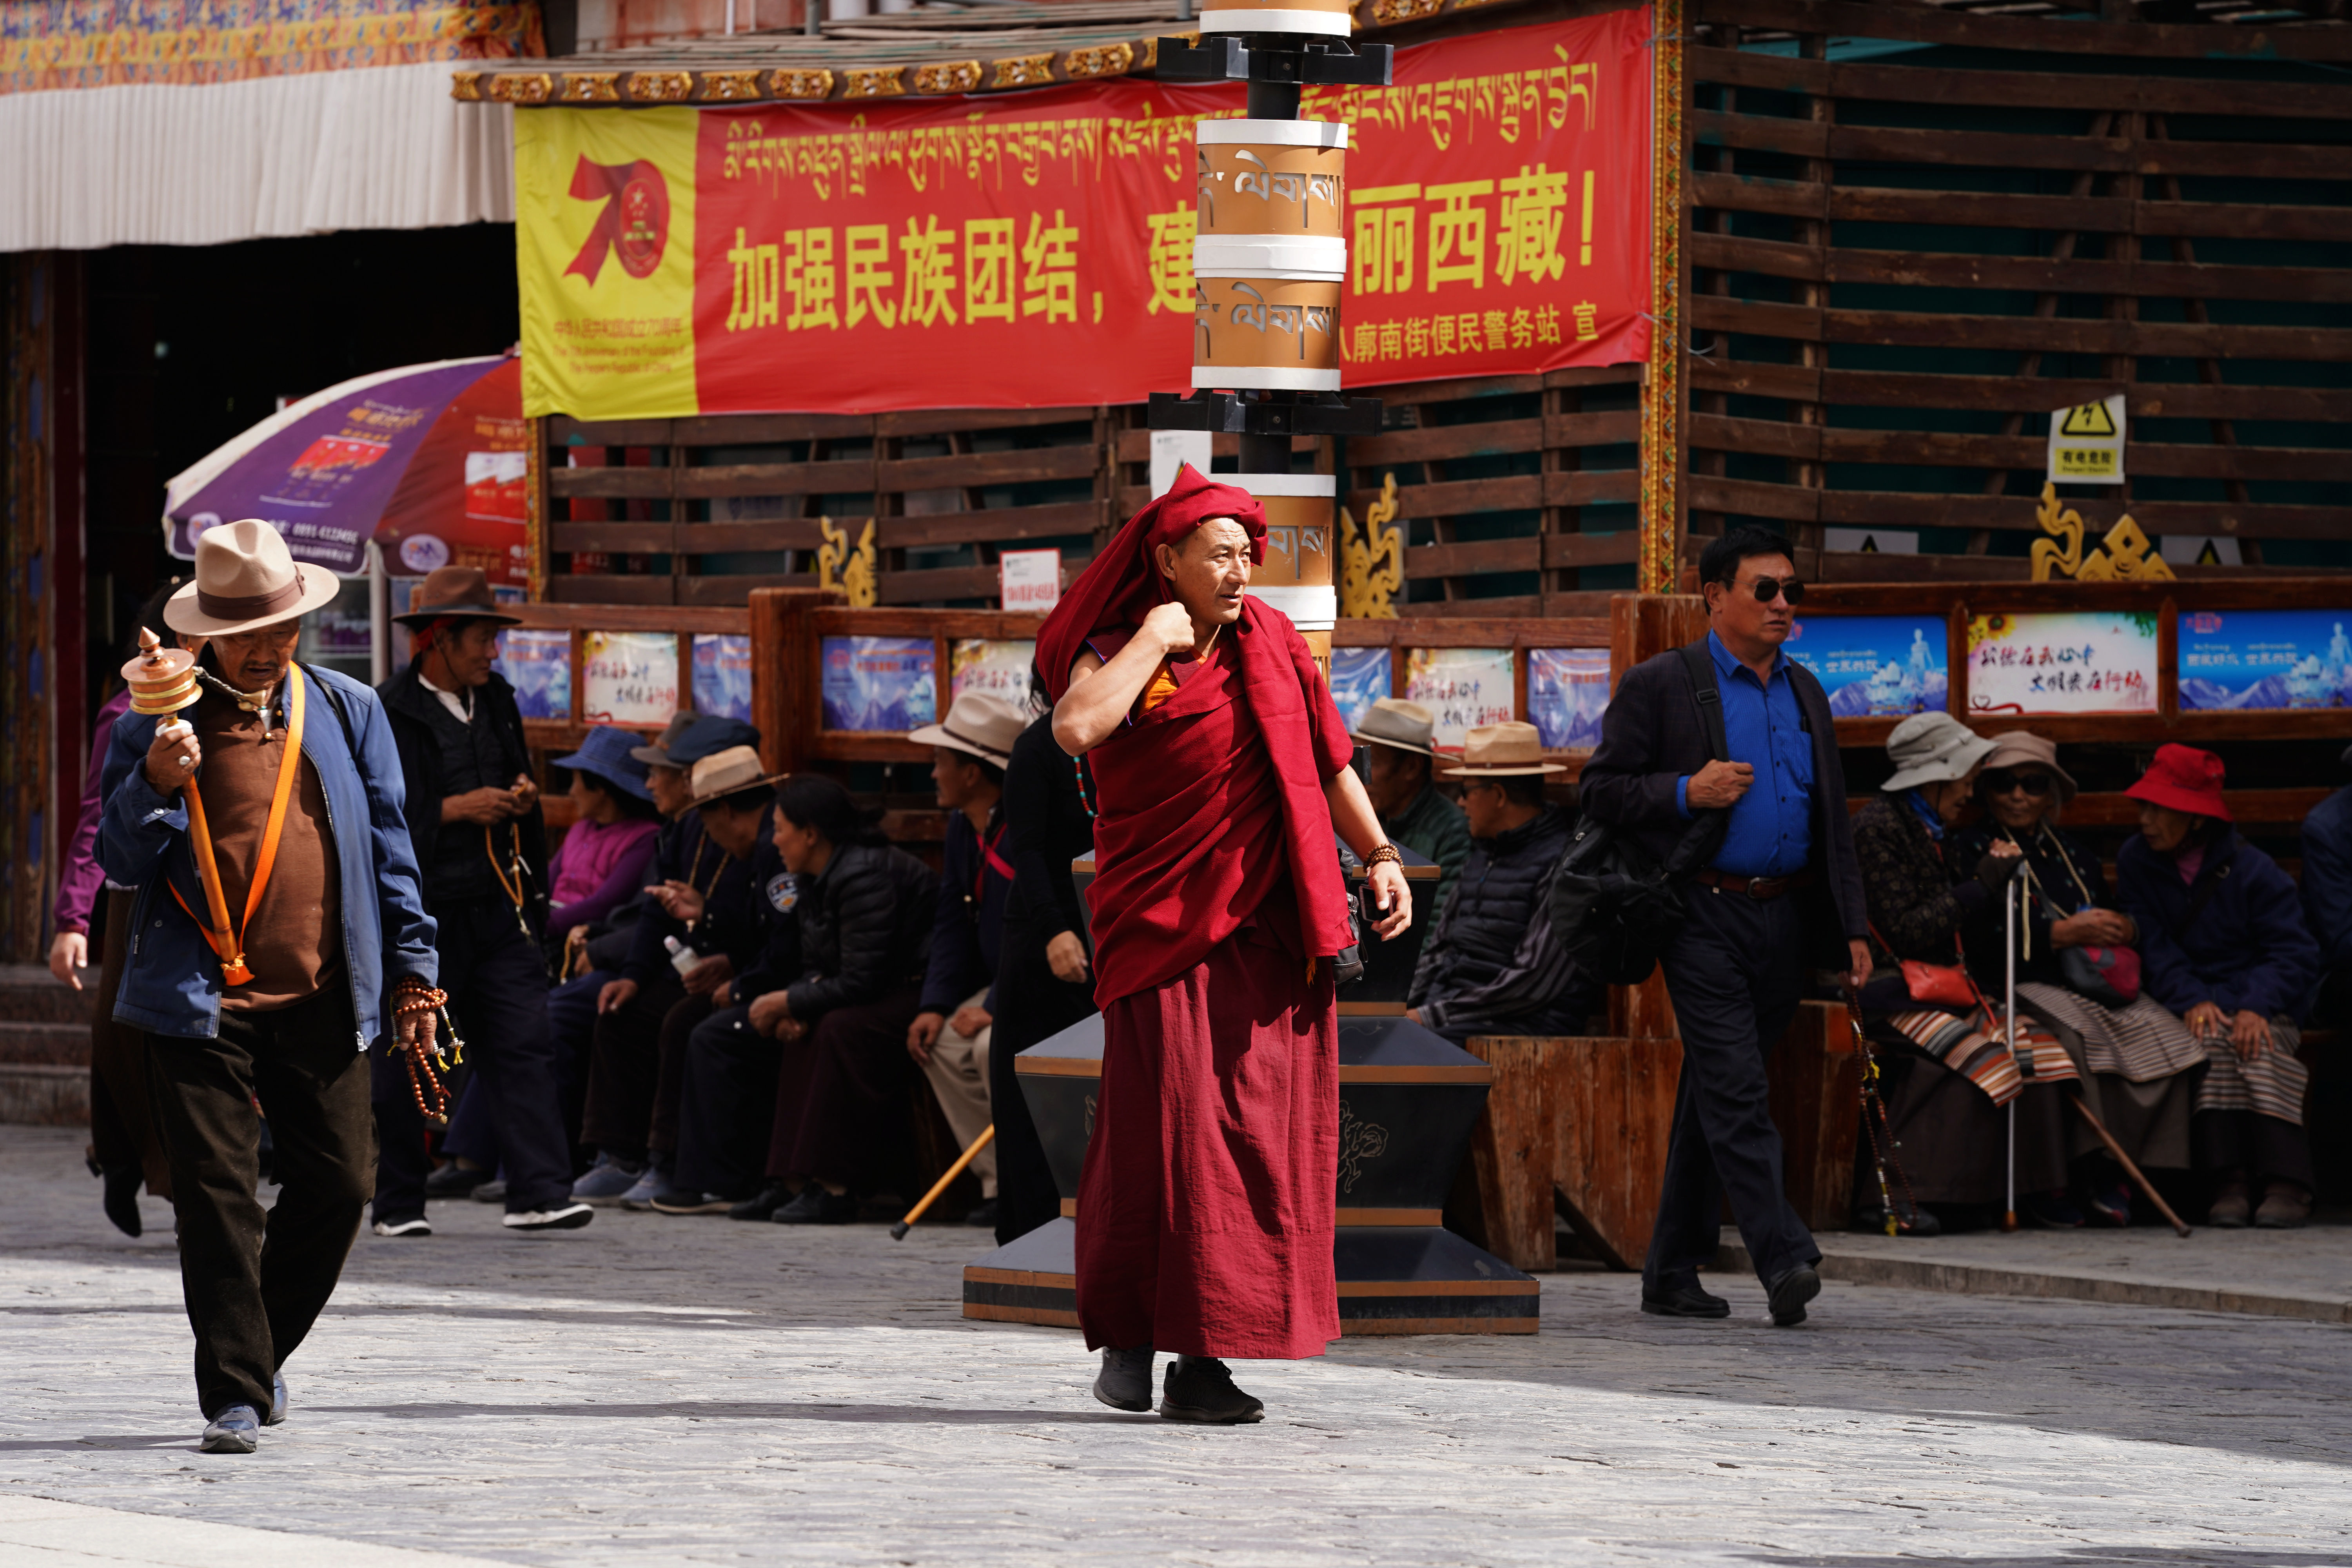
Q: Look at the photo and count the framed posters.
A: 11